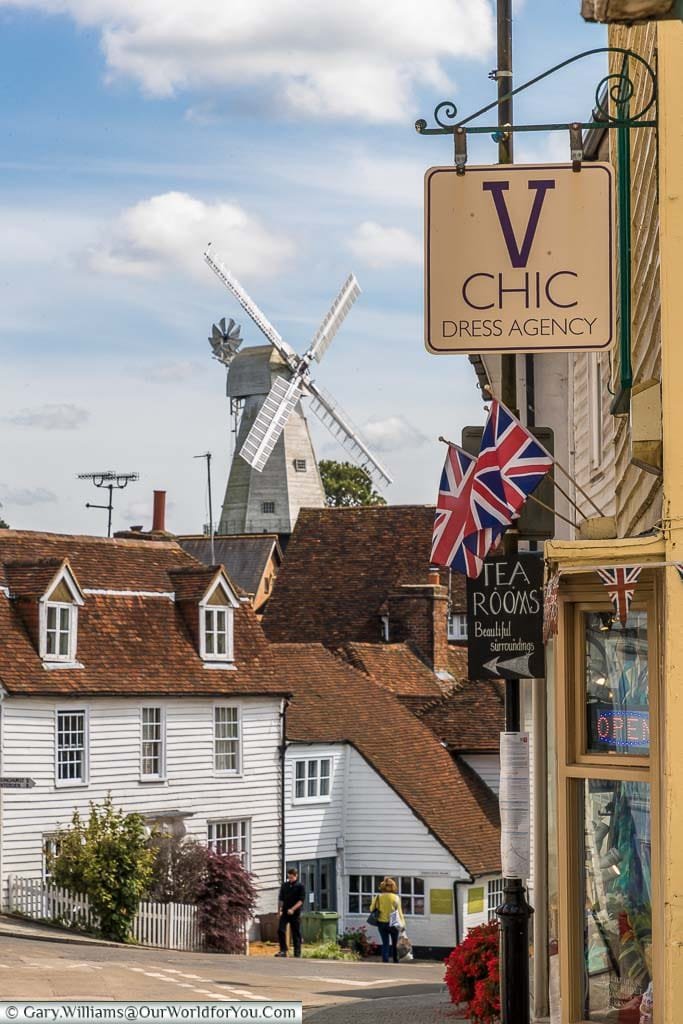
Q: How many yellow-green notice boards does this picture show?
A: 2